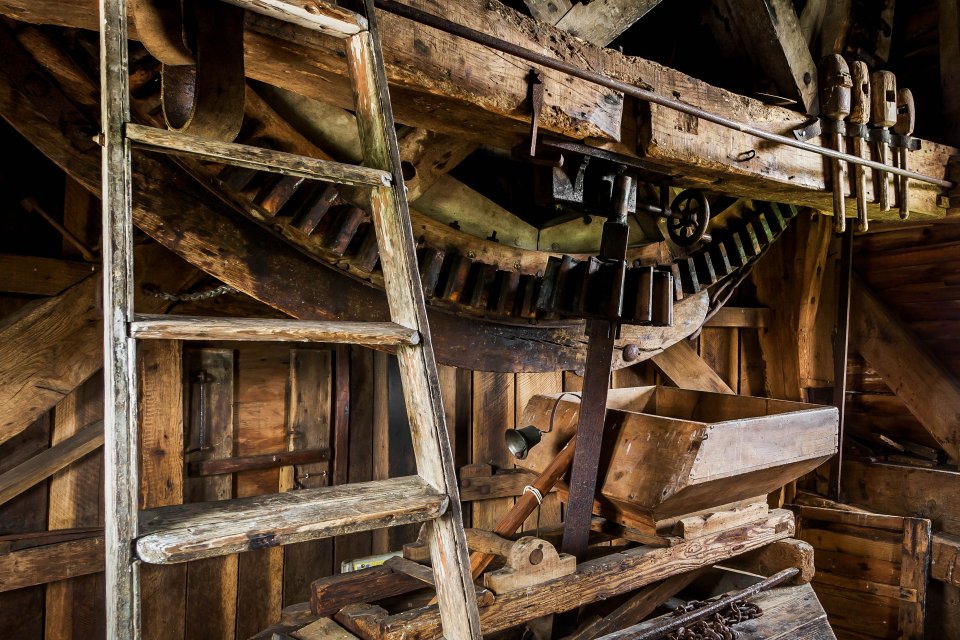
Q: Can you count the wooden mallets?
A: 4